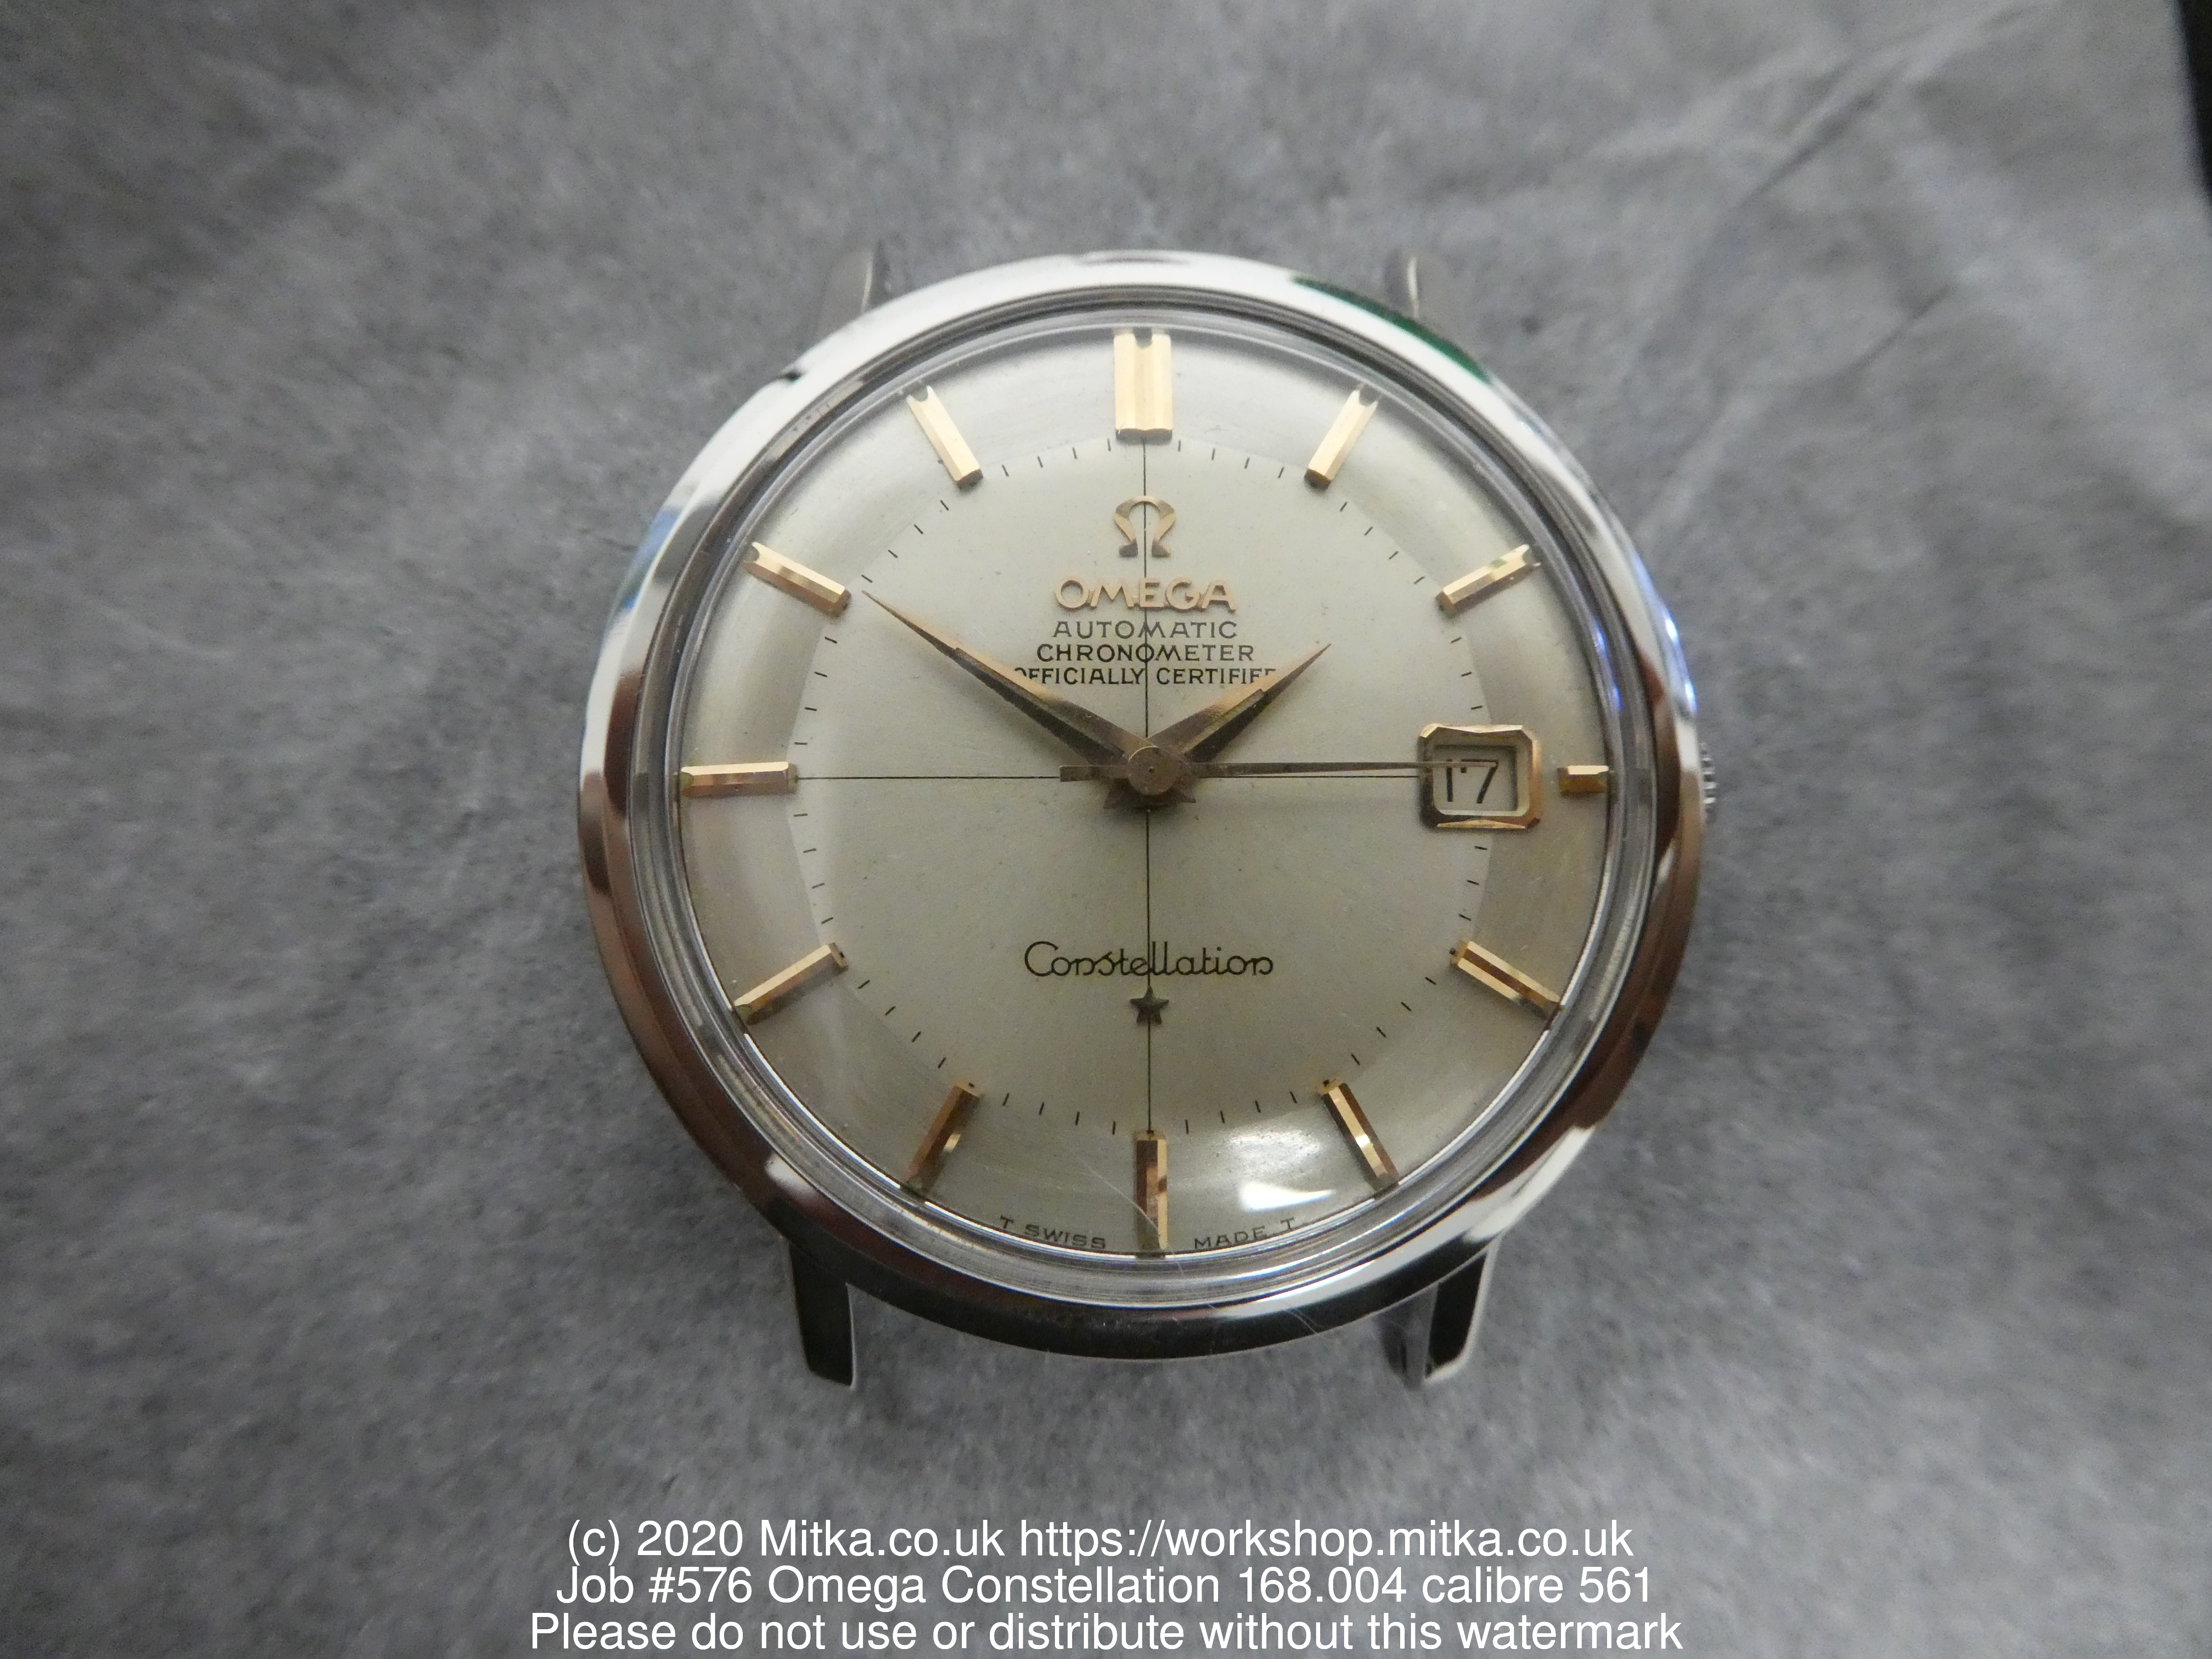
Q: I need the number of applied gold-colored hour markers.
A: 12